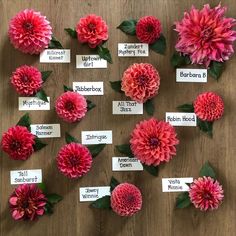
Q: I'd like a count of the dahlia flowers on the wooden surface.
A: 14